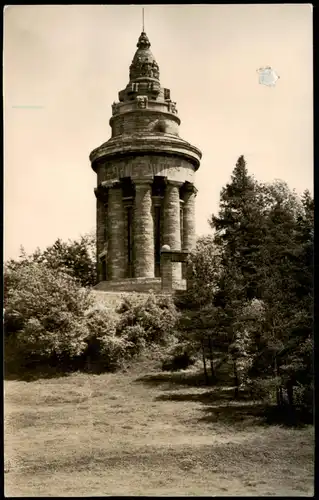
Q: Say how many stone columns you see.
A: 5